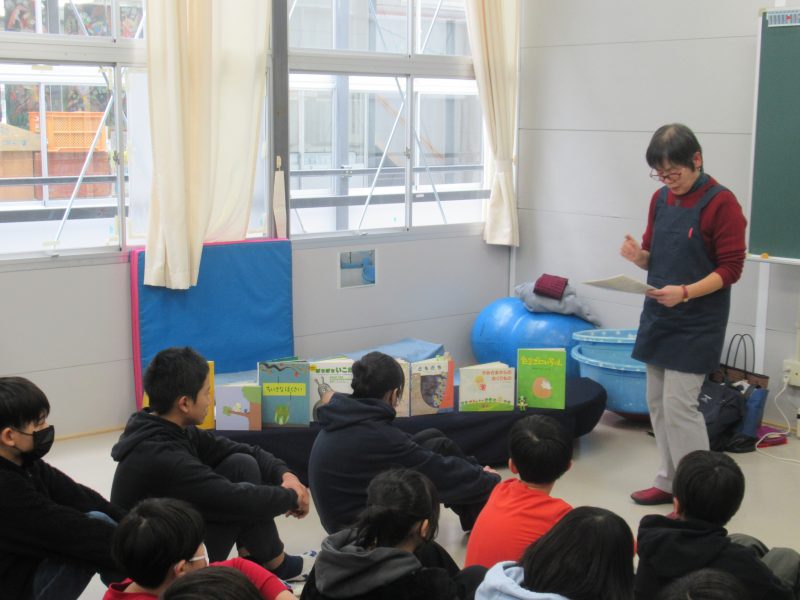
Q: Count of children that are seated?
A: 10